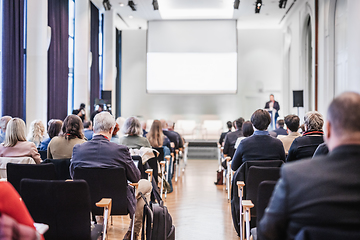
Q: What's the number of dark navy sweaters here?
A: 1